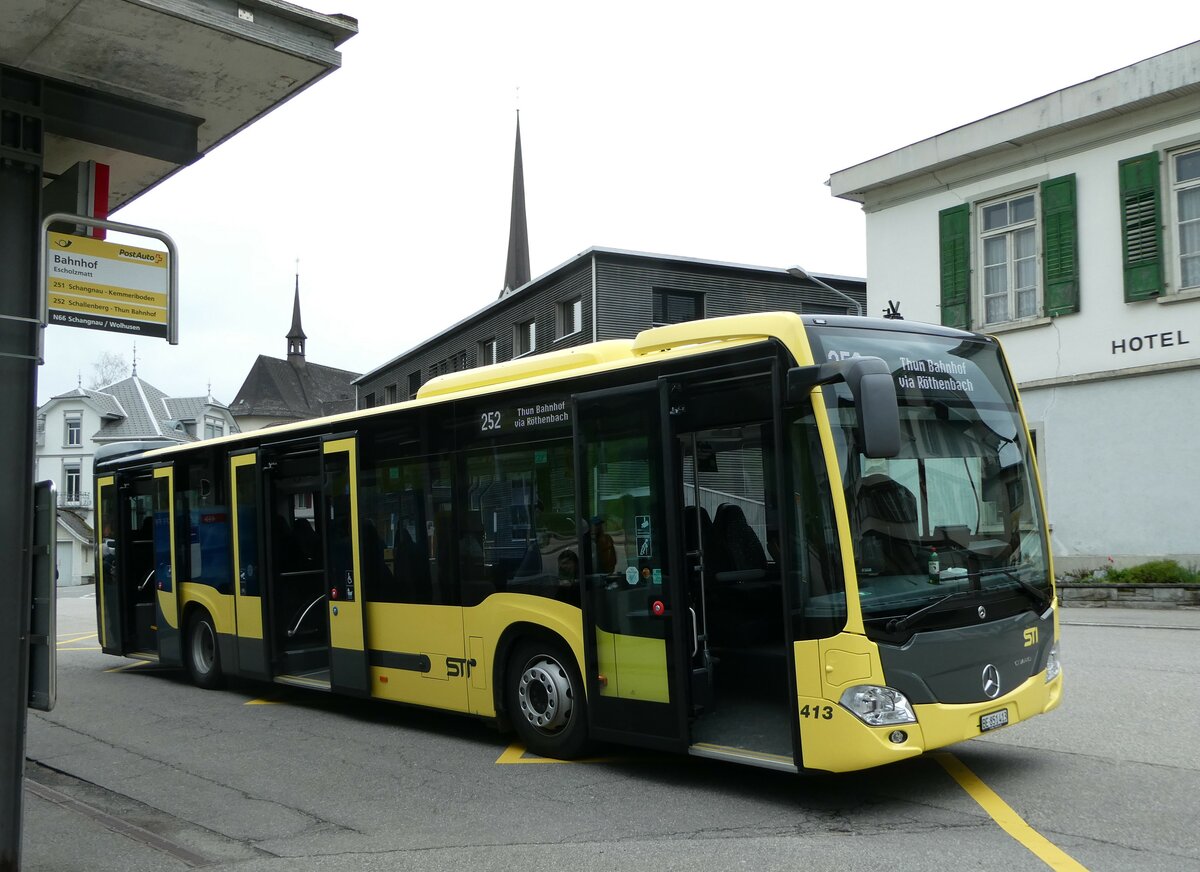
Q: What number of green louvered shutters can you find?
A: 3